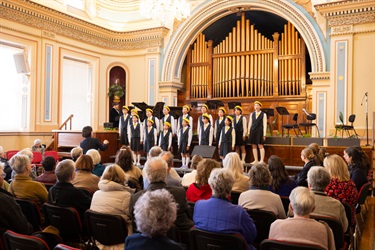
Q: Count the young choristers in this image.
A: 15